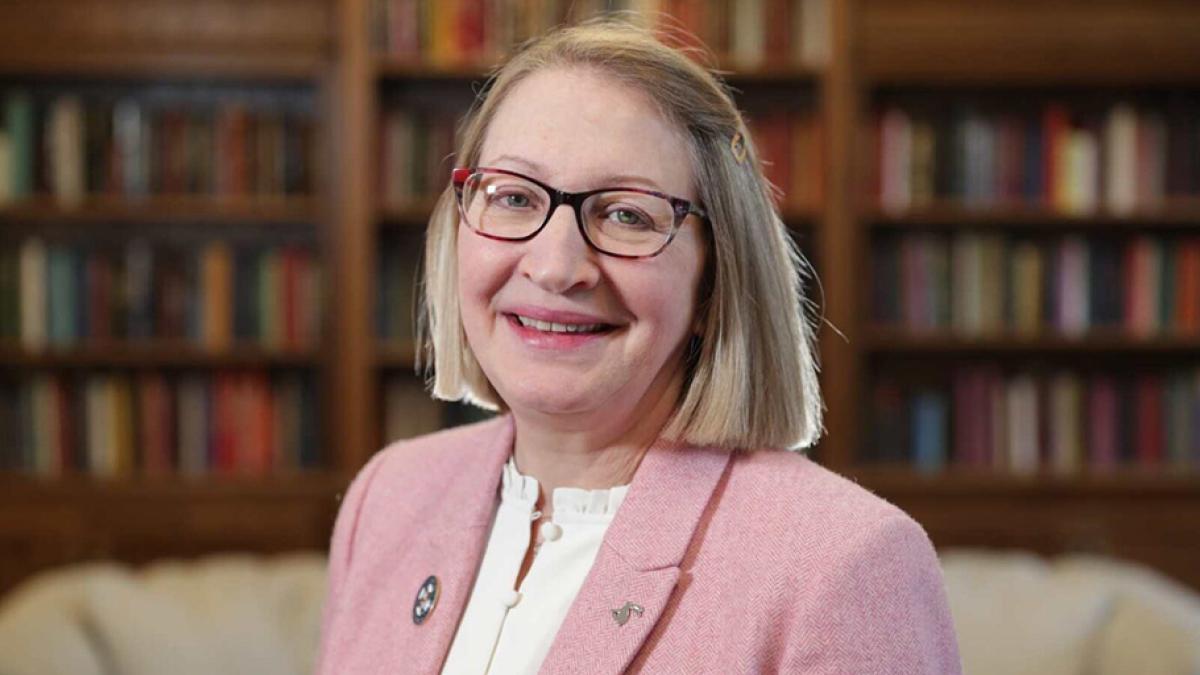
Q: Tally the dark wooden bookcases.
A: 3